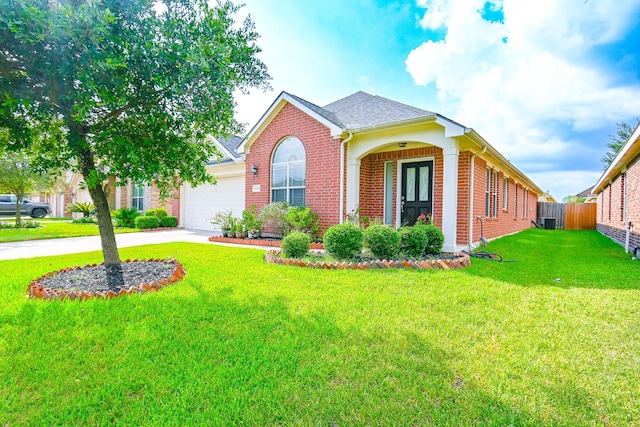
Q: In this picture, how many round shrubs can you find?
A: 5